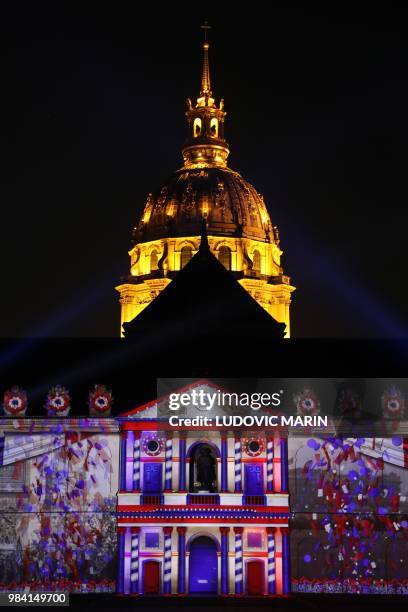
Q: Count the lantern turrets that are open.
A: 2